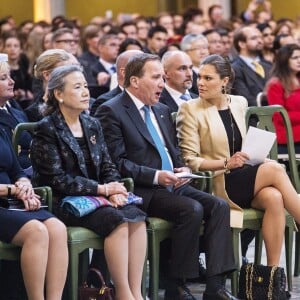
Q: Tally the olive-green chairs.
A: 5